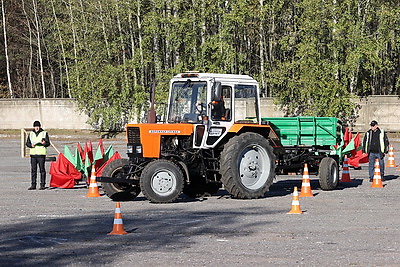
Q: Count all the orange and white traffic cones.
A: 7